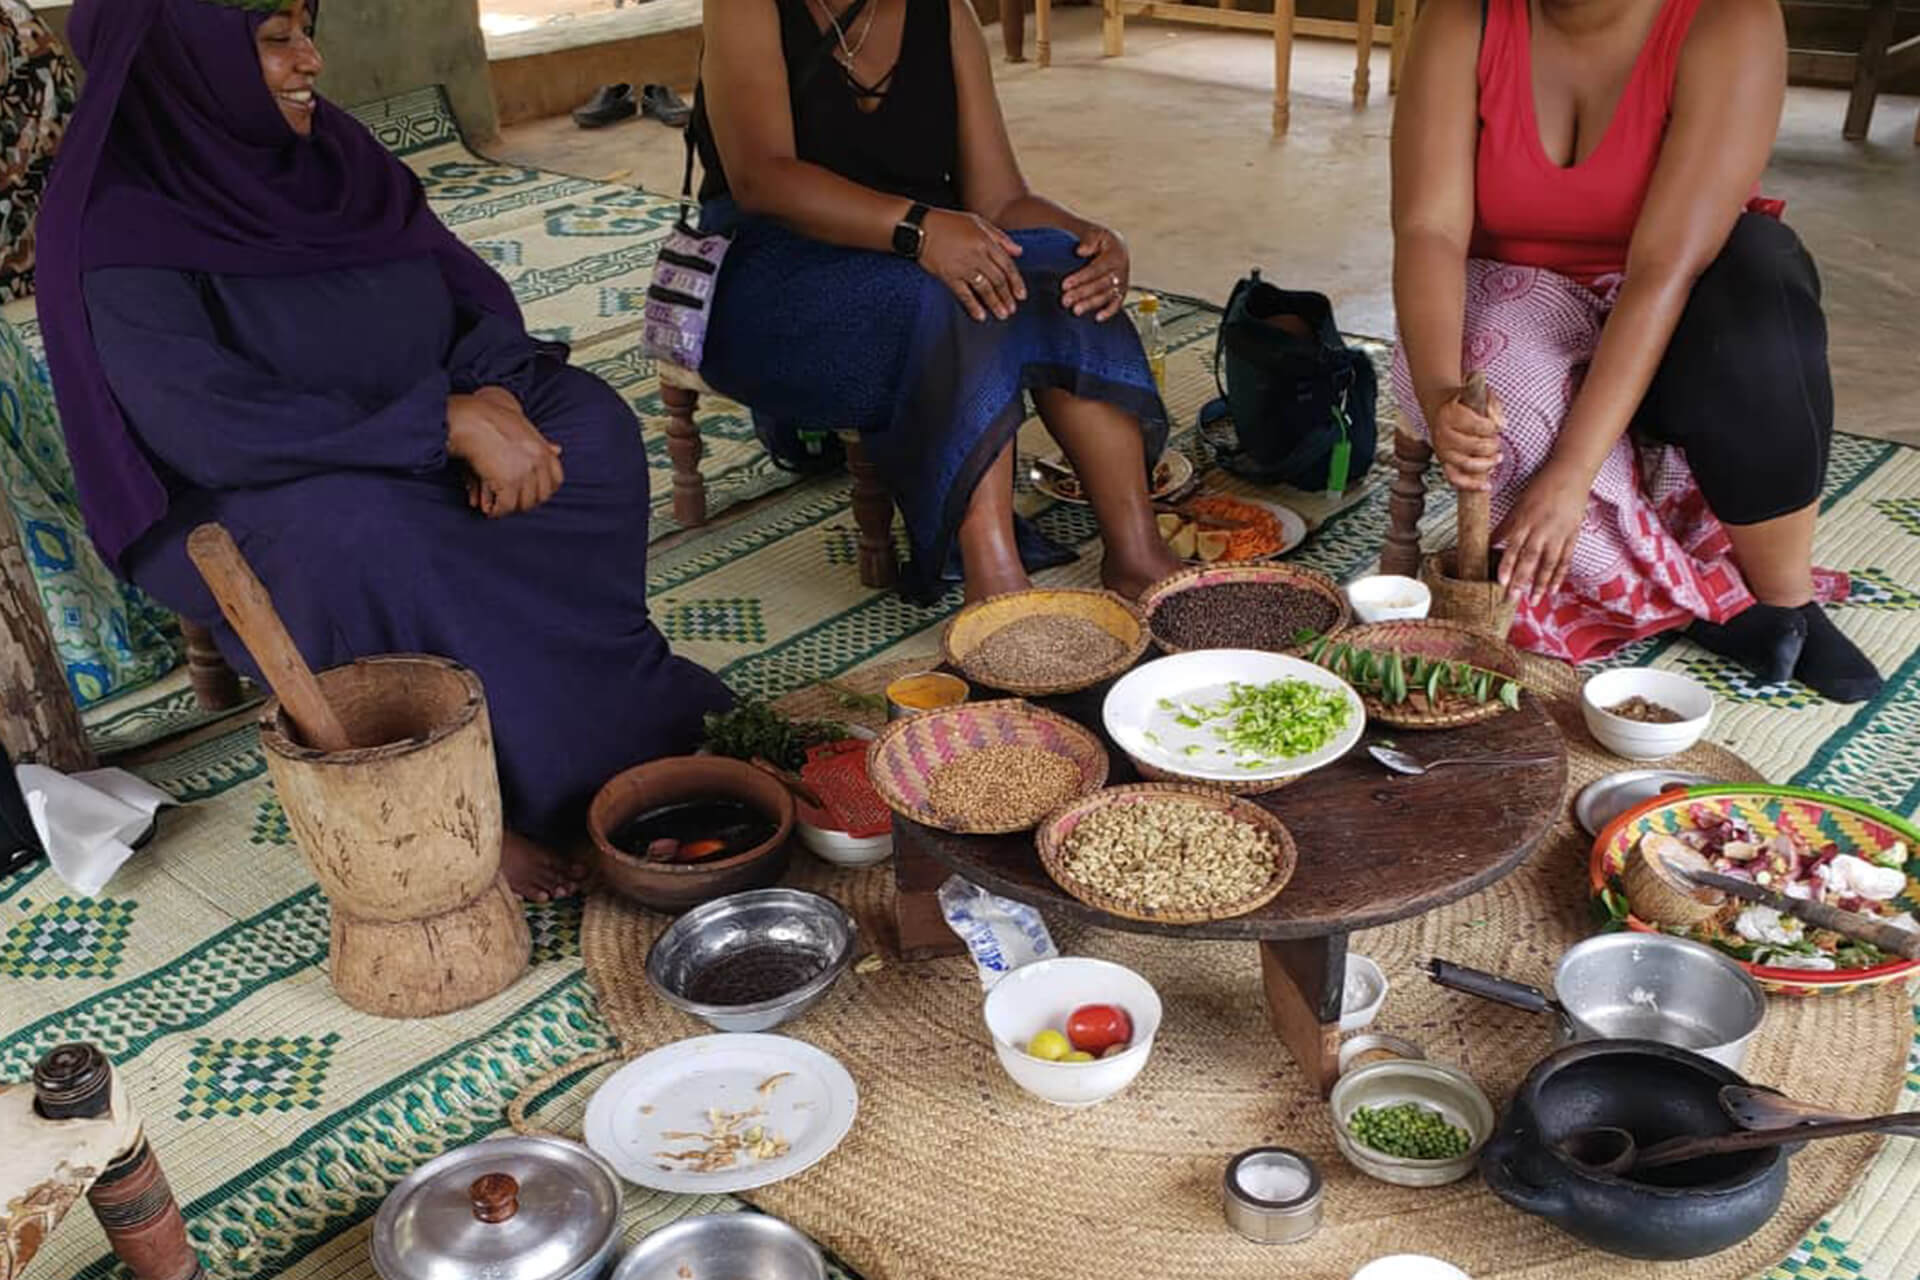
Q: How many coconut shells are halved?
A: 1